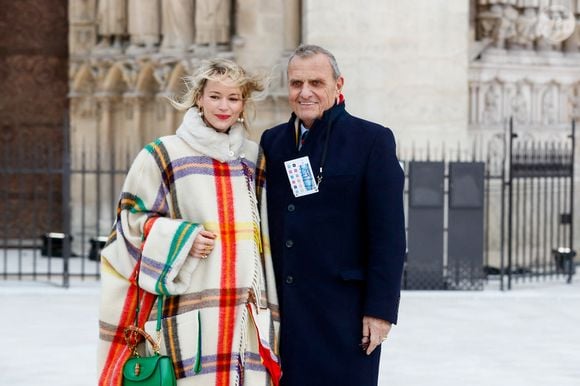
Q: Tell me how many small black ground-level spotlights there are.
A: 3